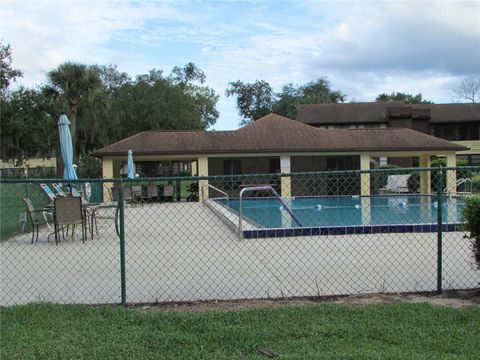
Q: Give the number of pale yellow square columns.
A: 6